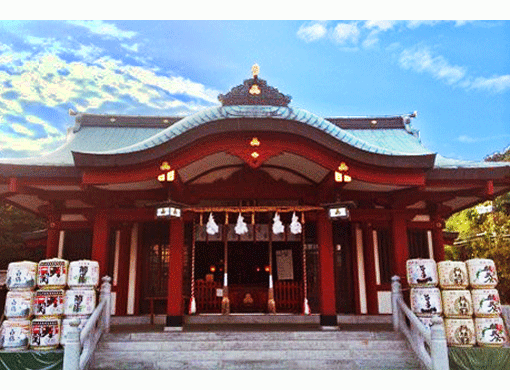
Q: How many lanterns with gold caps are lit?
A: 2